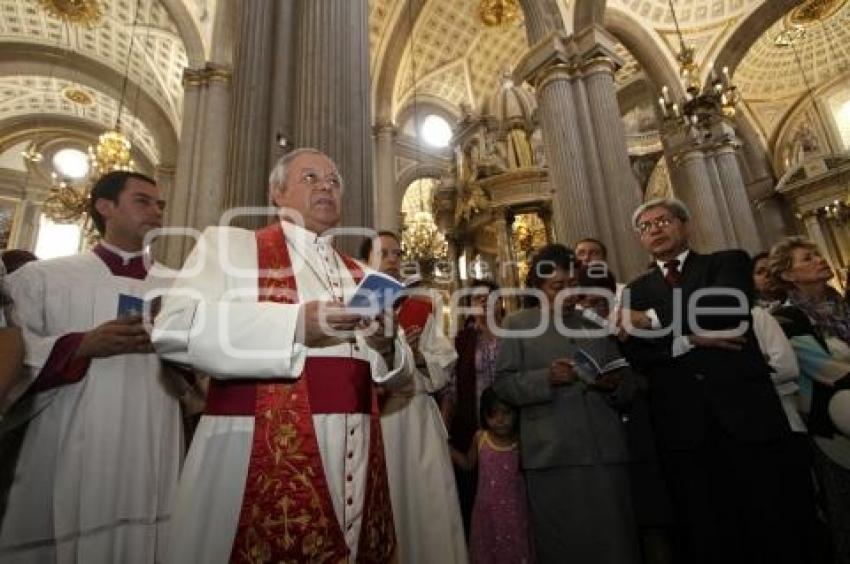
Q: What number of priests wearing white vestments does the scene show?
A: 3